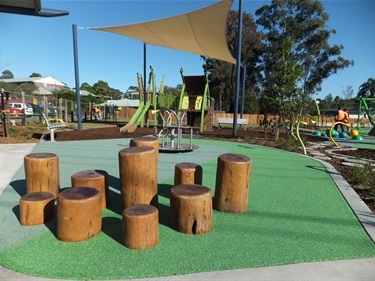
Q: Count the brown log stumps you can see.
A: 10